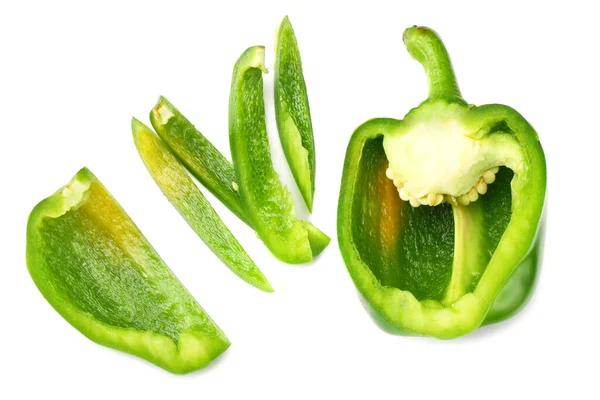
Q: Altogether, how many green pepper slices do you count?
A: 5